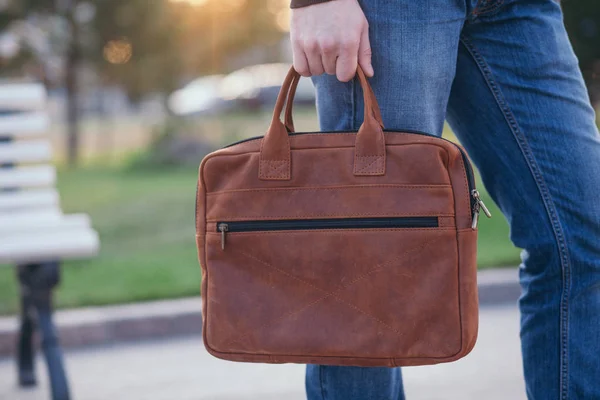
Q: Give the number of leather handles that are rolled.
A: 2